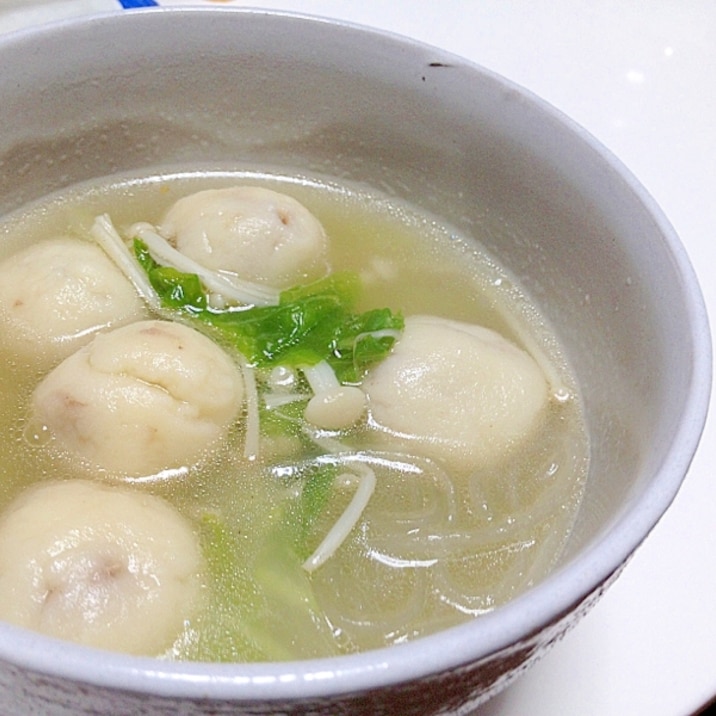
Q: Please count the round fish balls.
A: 5